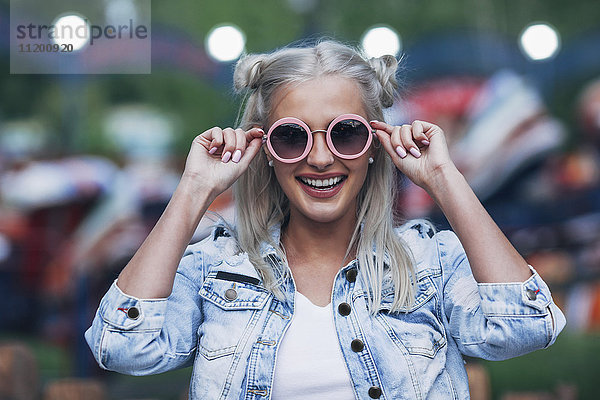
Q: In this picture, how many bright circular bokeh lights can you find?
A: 4